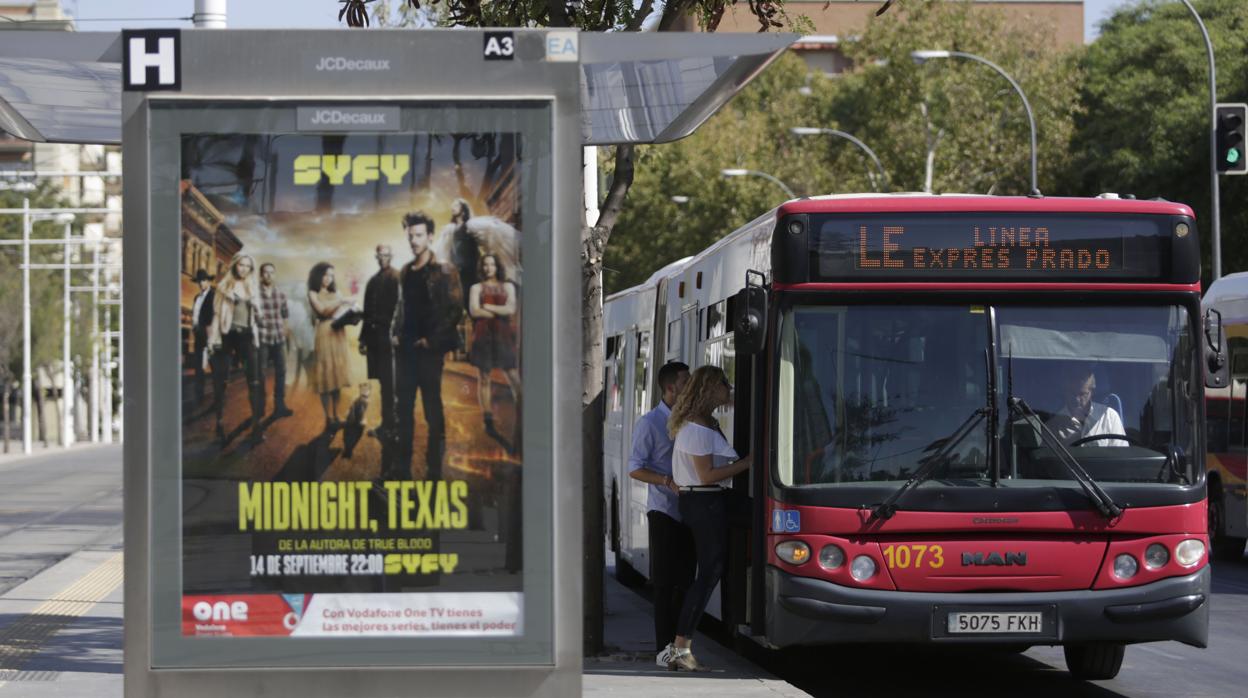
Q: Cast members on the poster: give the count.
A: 8